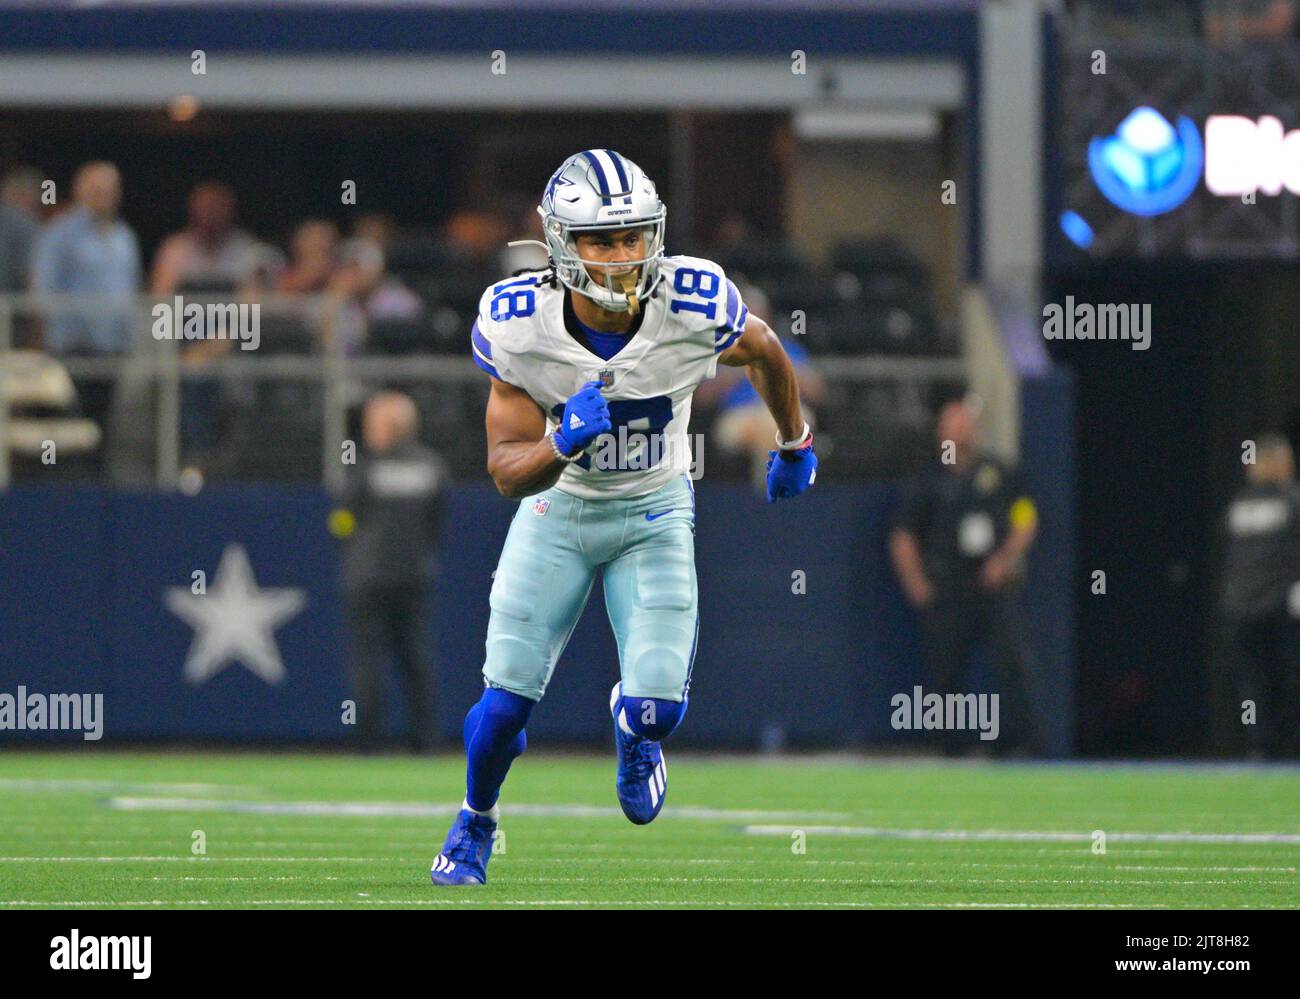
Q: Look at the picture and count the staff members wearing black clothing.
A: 3